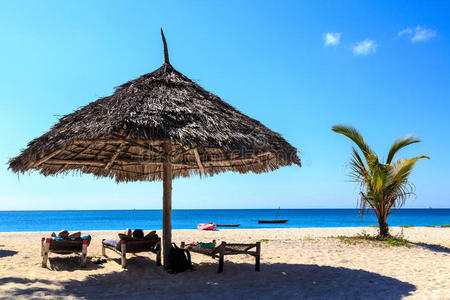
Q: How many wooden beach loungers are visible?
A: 3